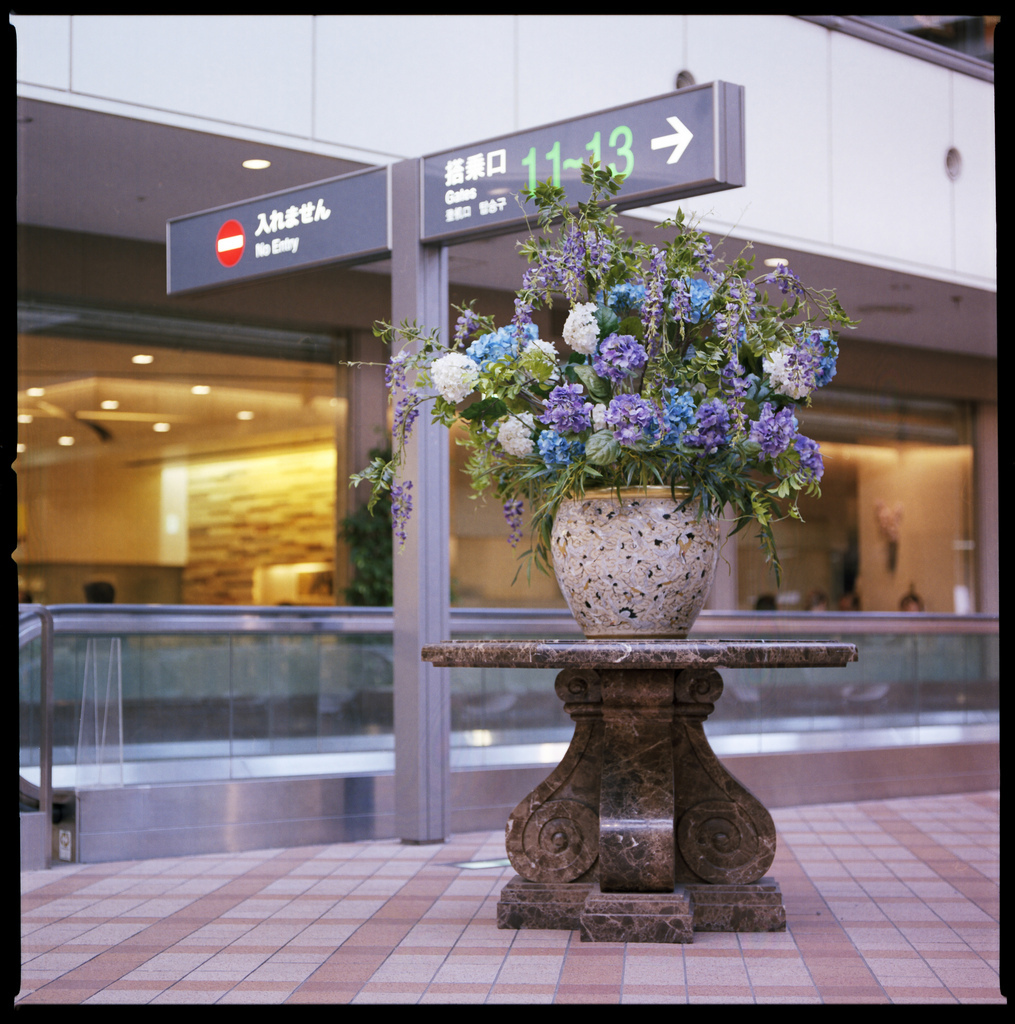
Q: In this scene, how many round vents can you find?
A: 2